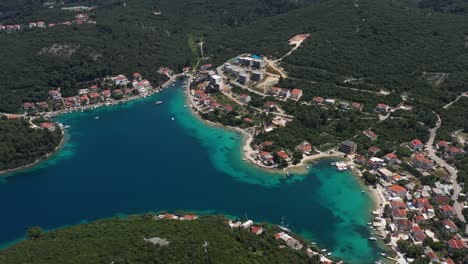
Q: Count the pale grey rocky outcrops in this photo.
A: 2